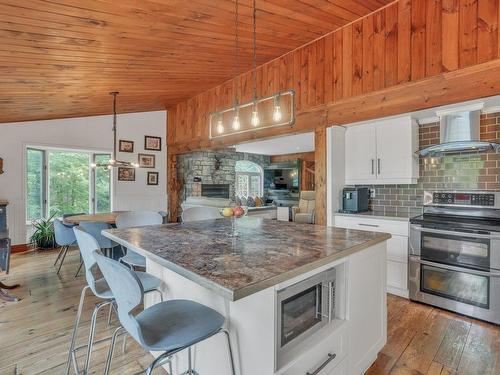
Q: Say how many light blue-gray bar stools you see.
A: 4